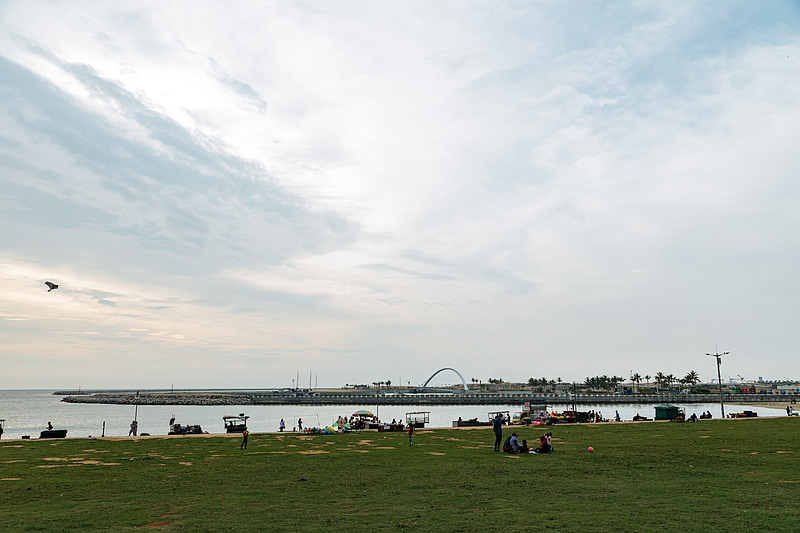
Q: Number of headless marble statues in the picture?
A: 0